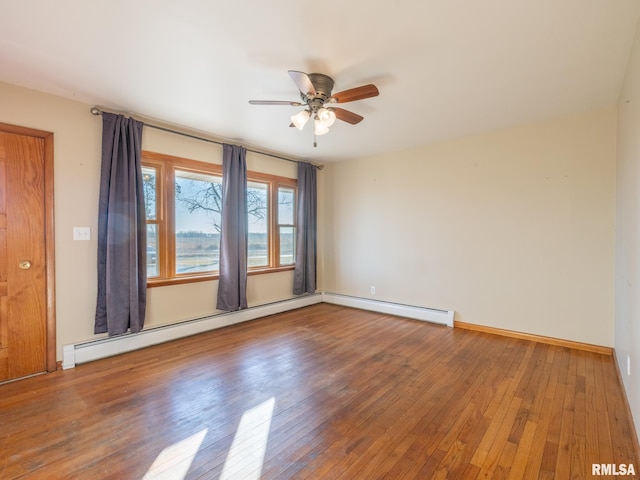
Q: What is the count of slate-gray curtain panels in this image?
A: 3